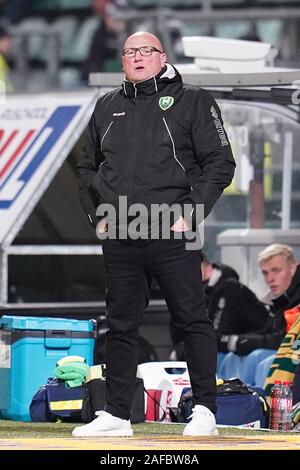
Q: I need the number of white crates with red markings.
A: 1